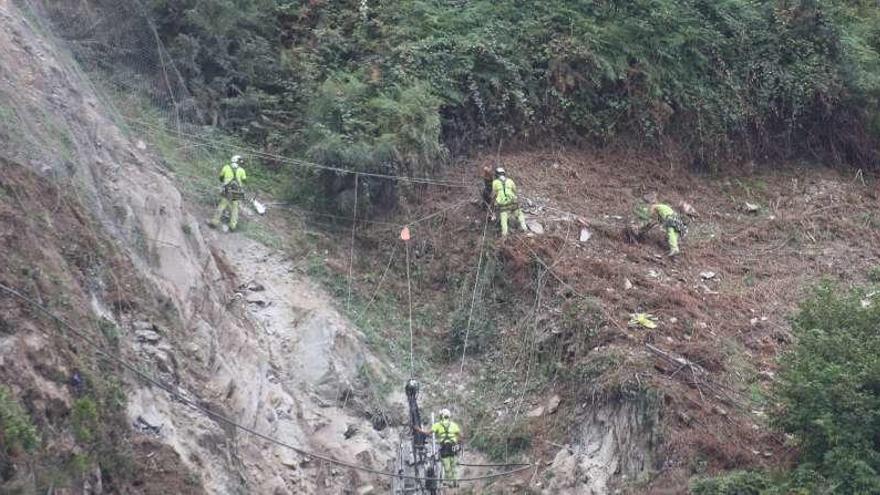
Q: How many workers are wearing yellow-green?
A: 4